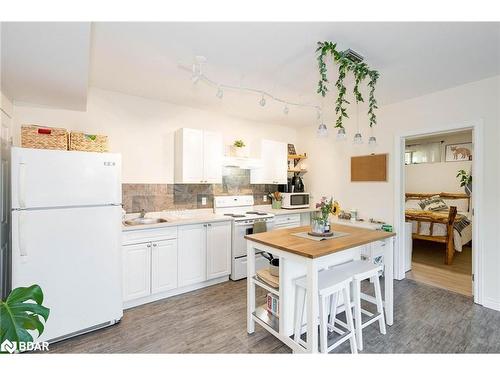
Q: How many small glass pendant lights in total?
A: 4